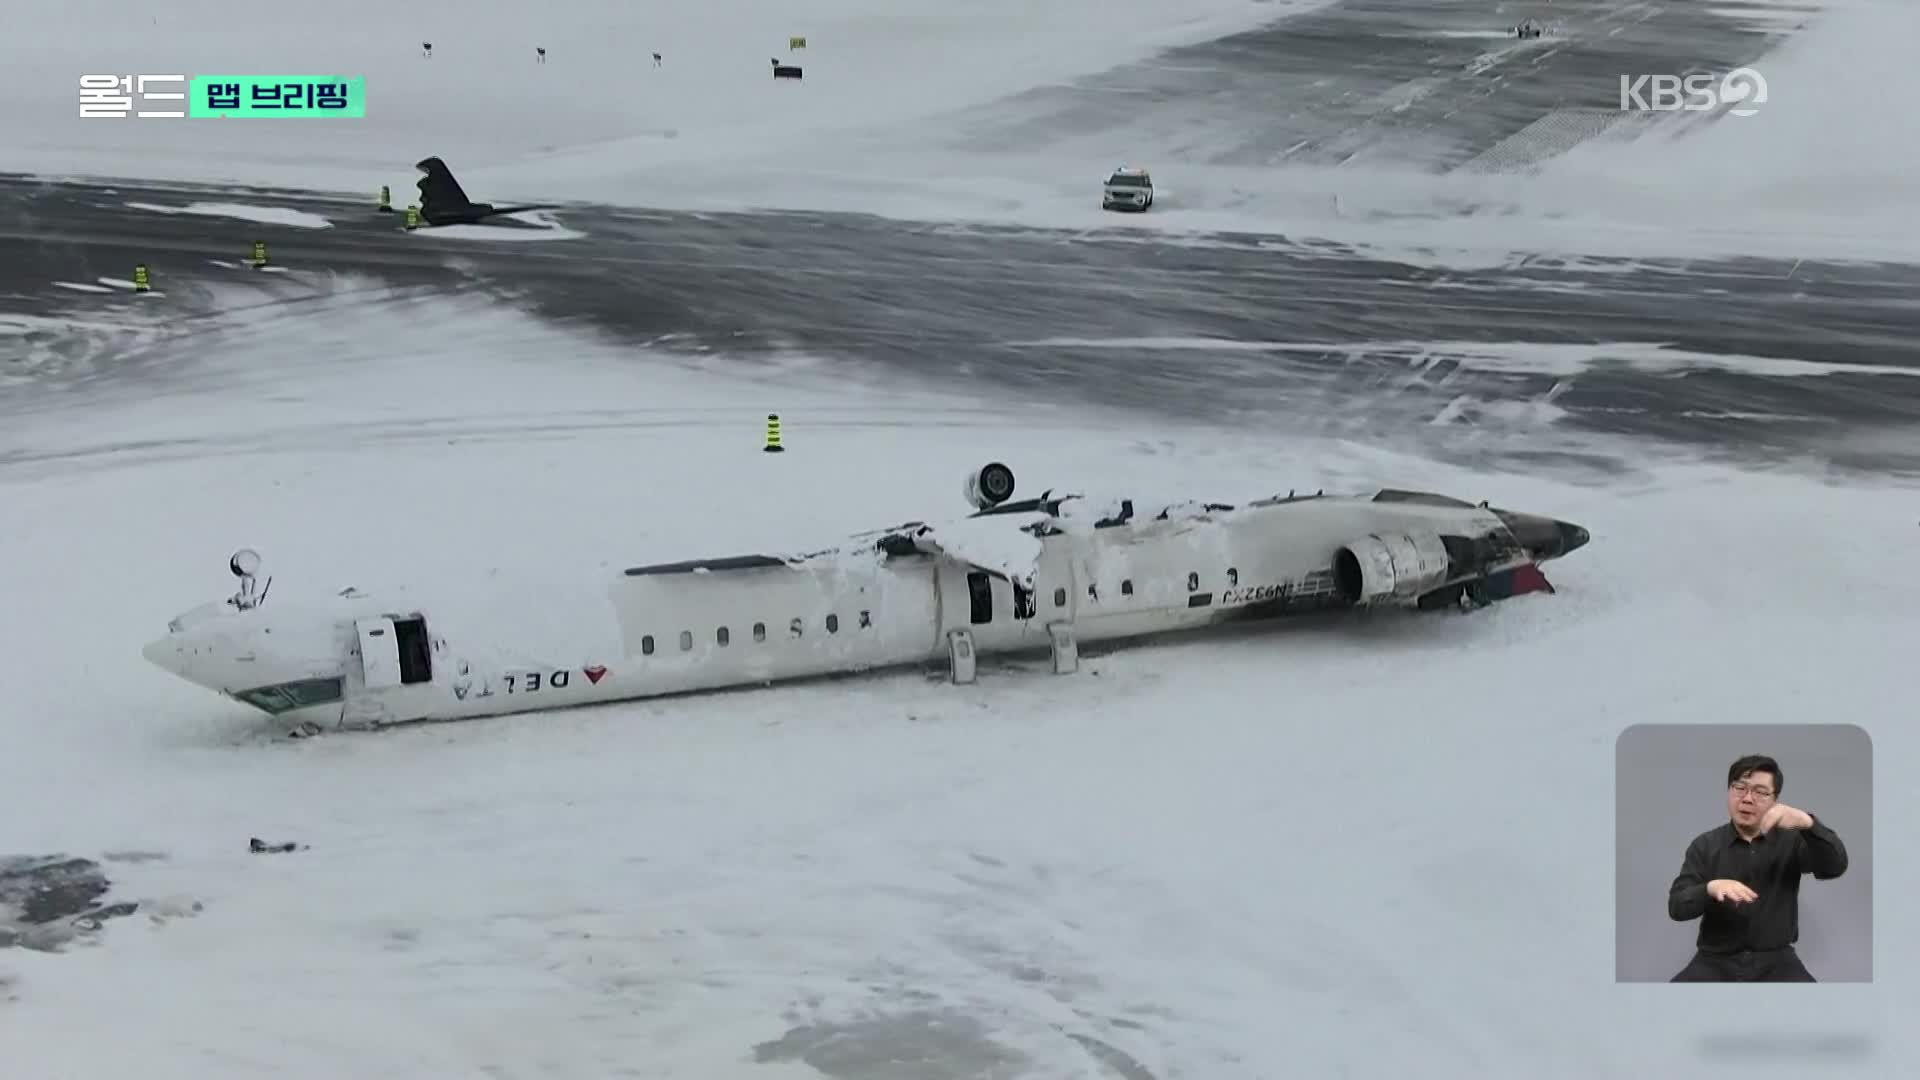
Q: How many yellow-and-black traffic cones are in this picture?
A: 5